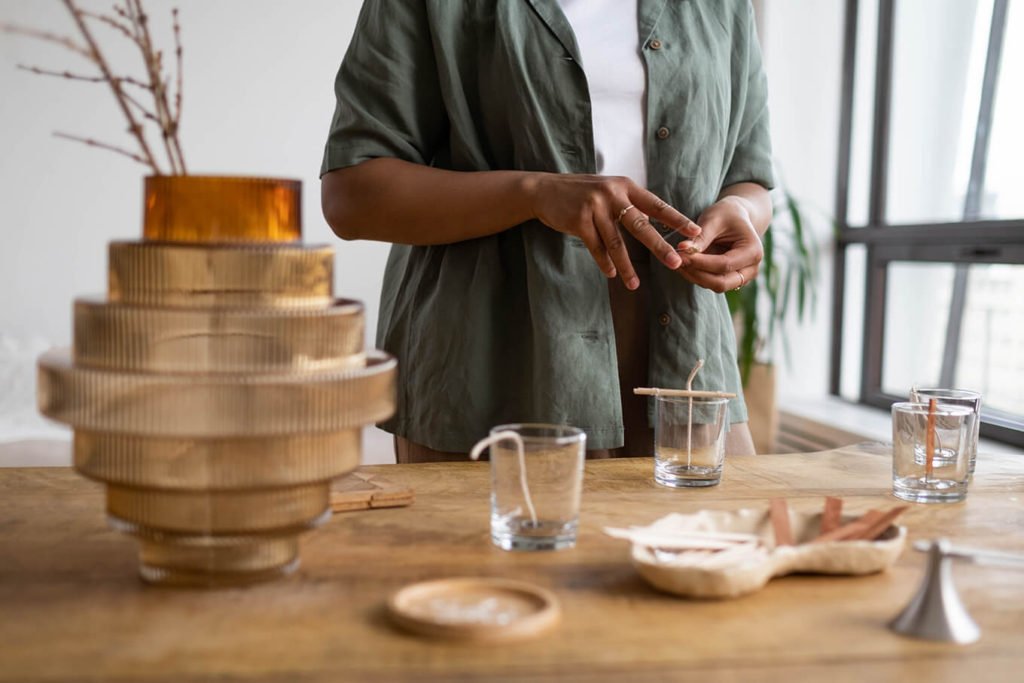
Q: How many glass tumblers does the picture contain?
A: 4